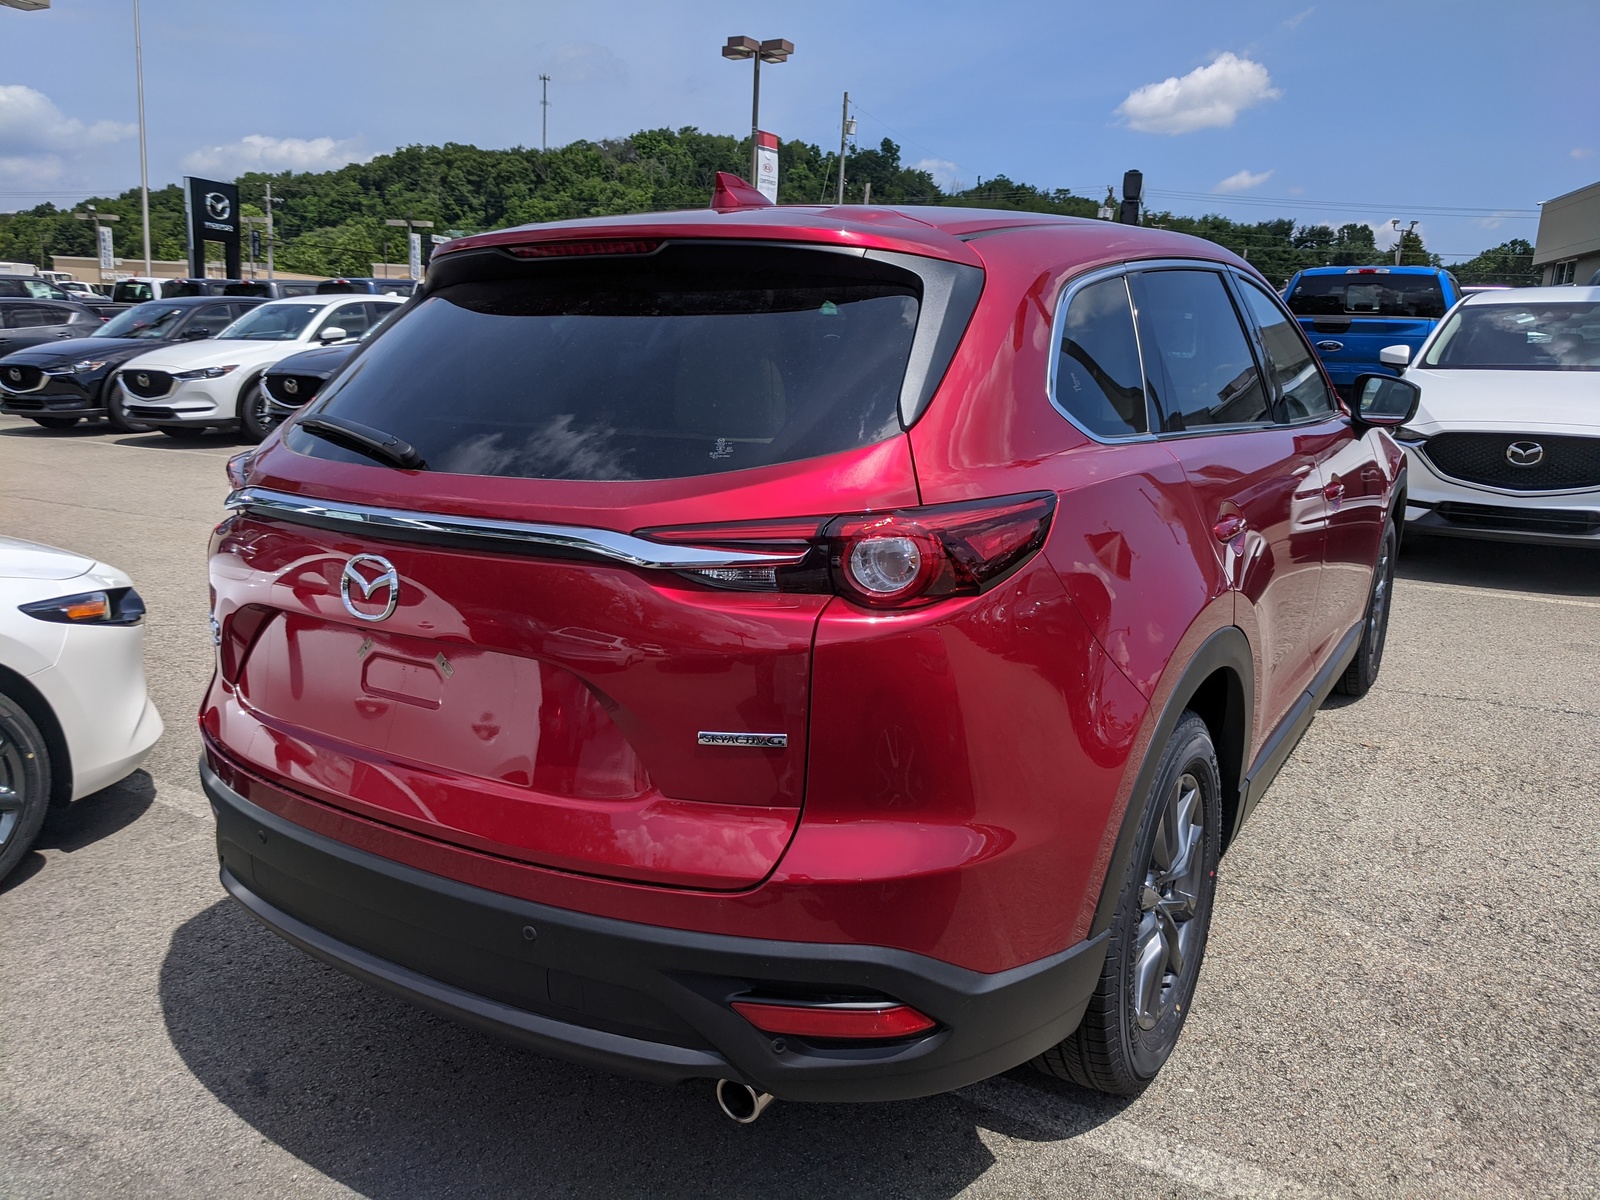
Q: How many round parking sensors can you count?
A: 3